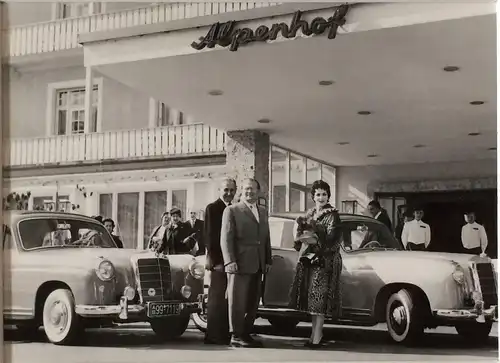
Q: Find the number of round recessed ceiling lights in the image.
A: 11